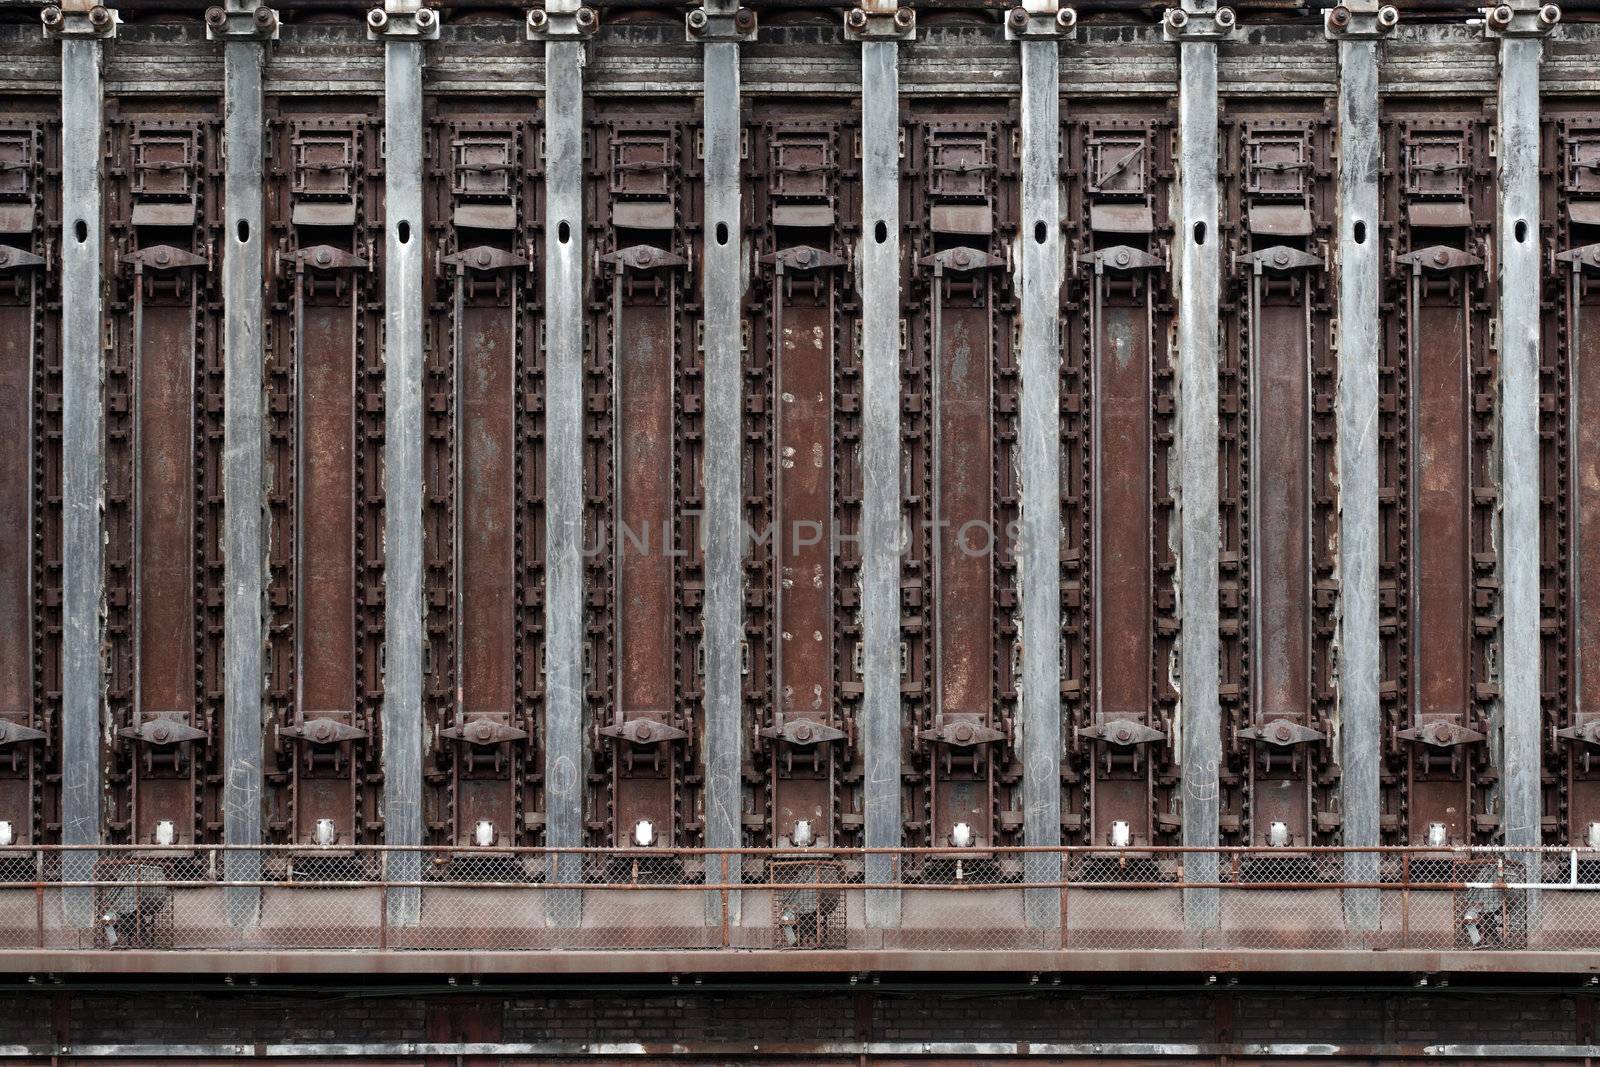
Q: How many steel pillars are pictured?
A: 10